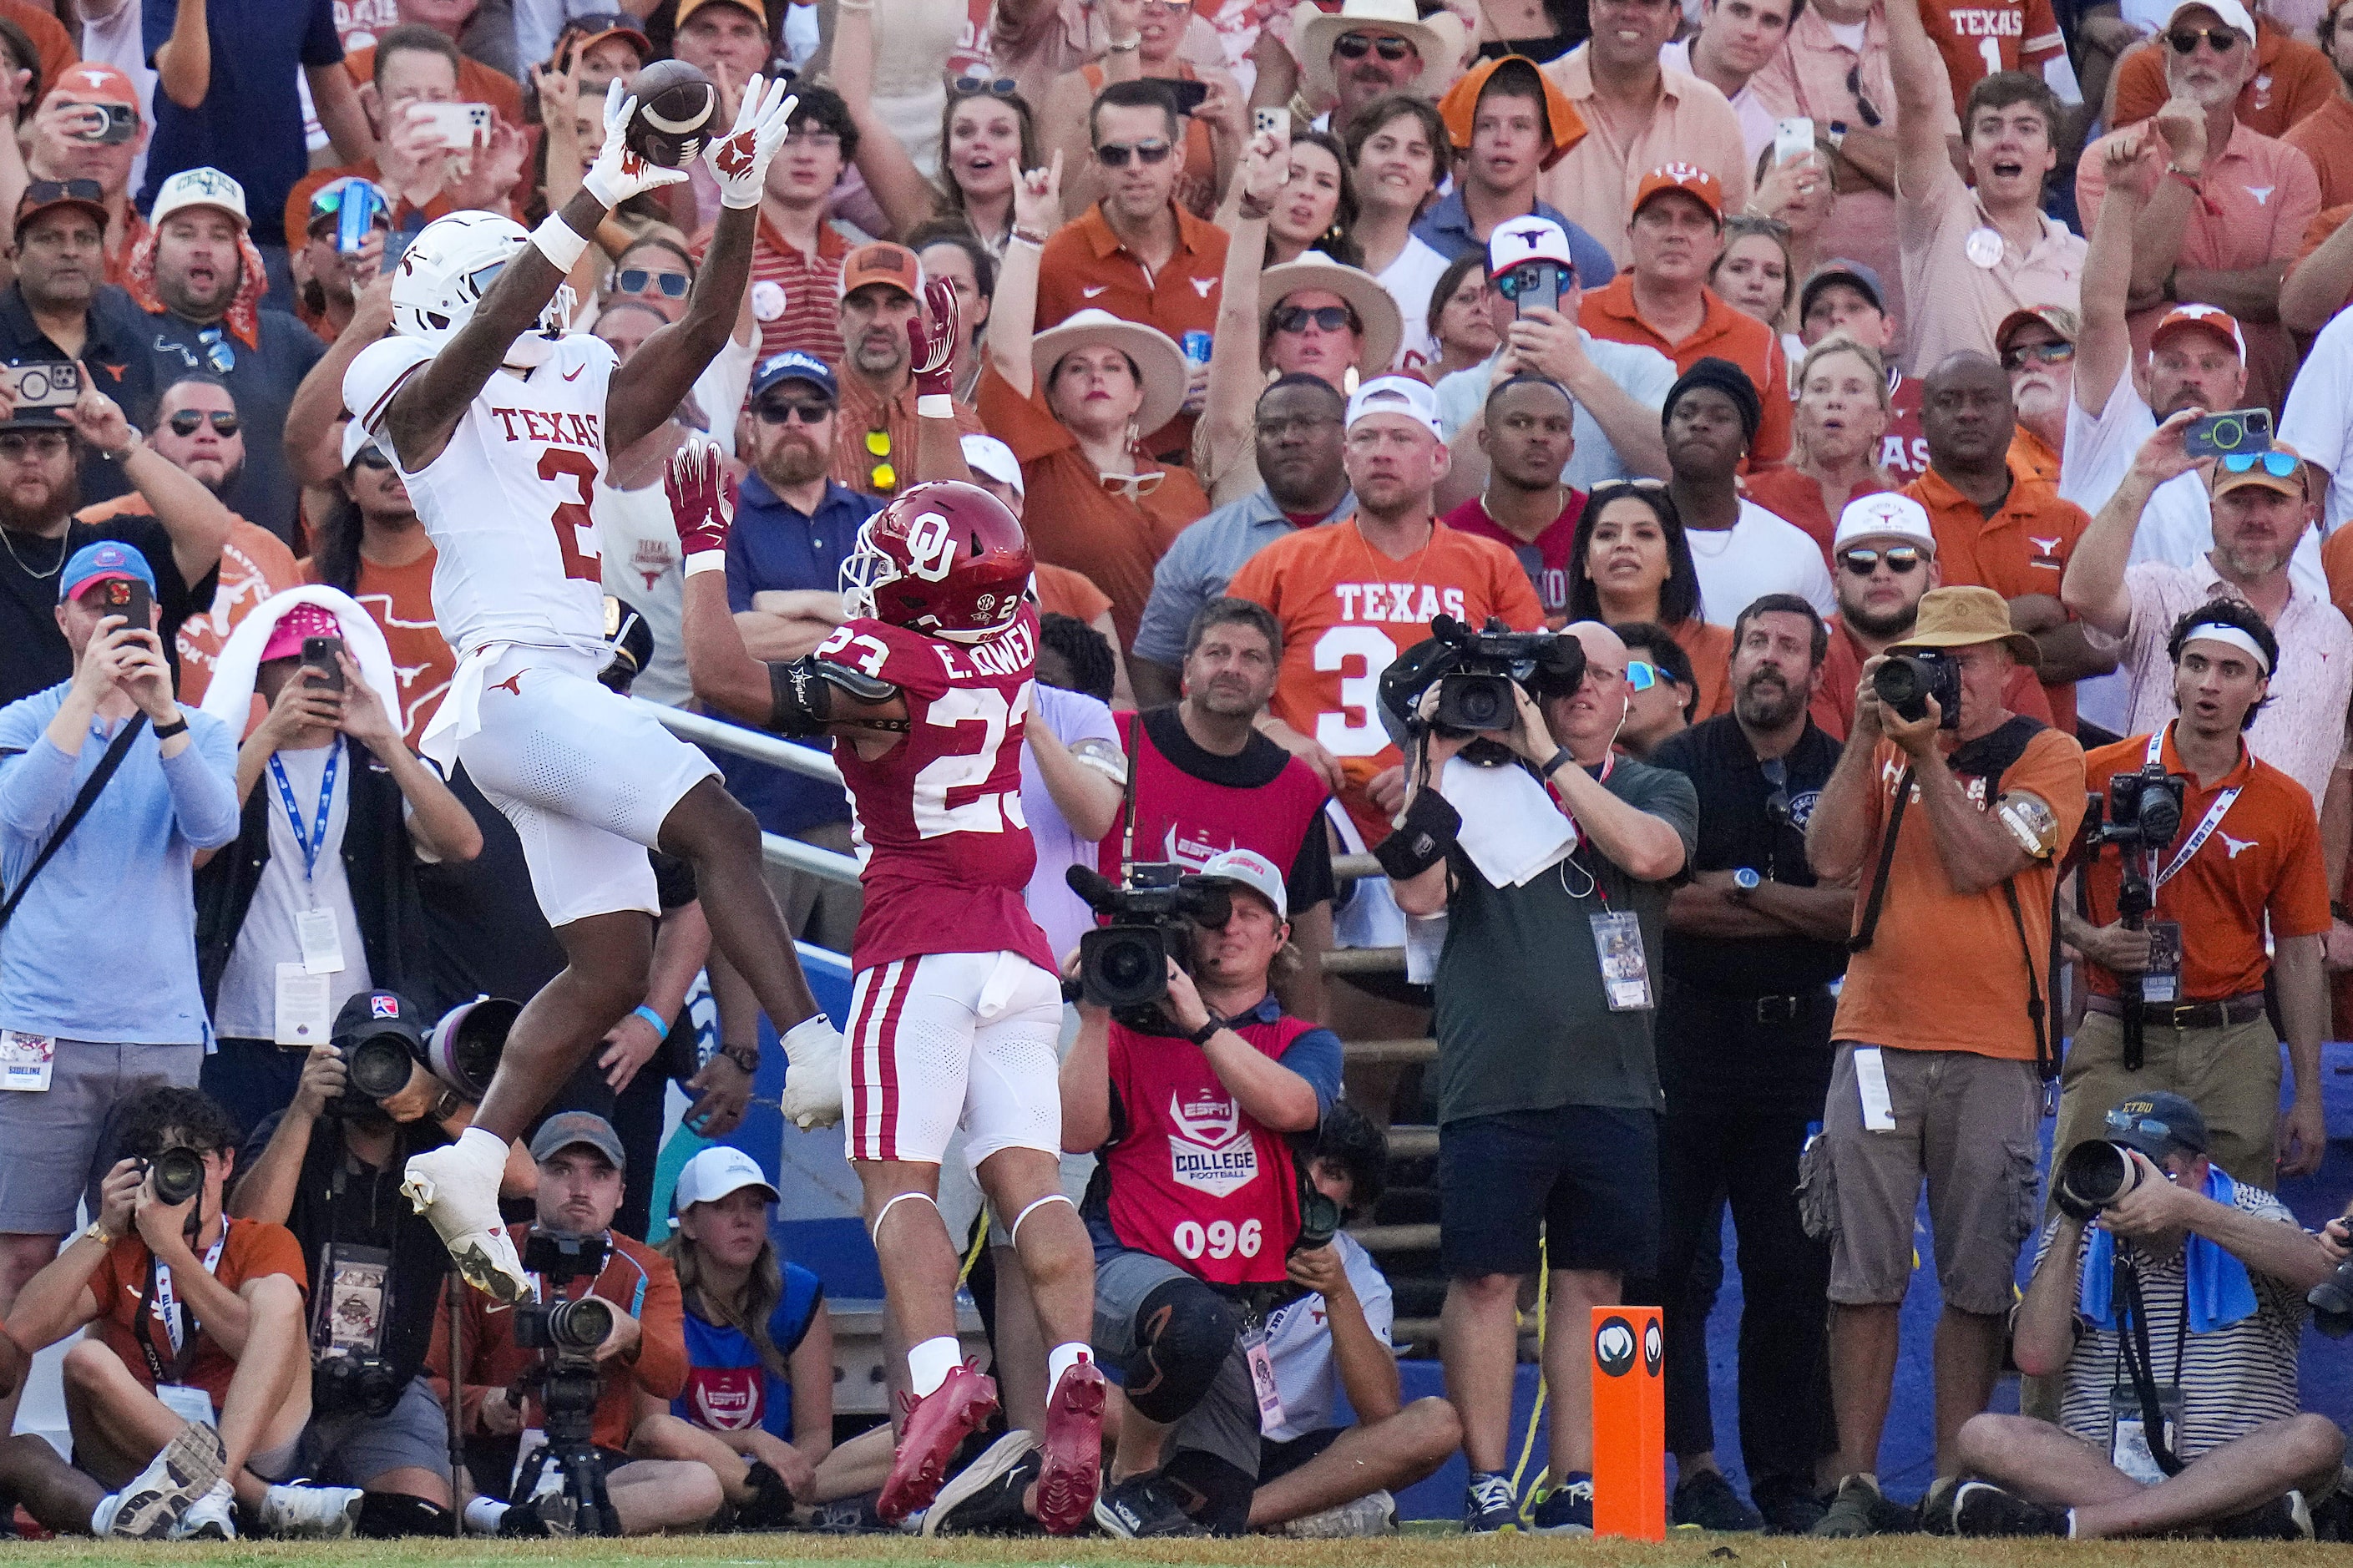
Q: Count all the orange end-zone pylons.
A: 1